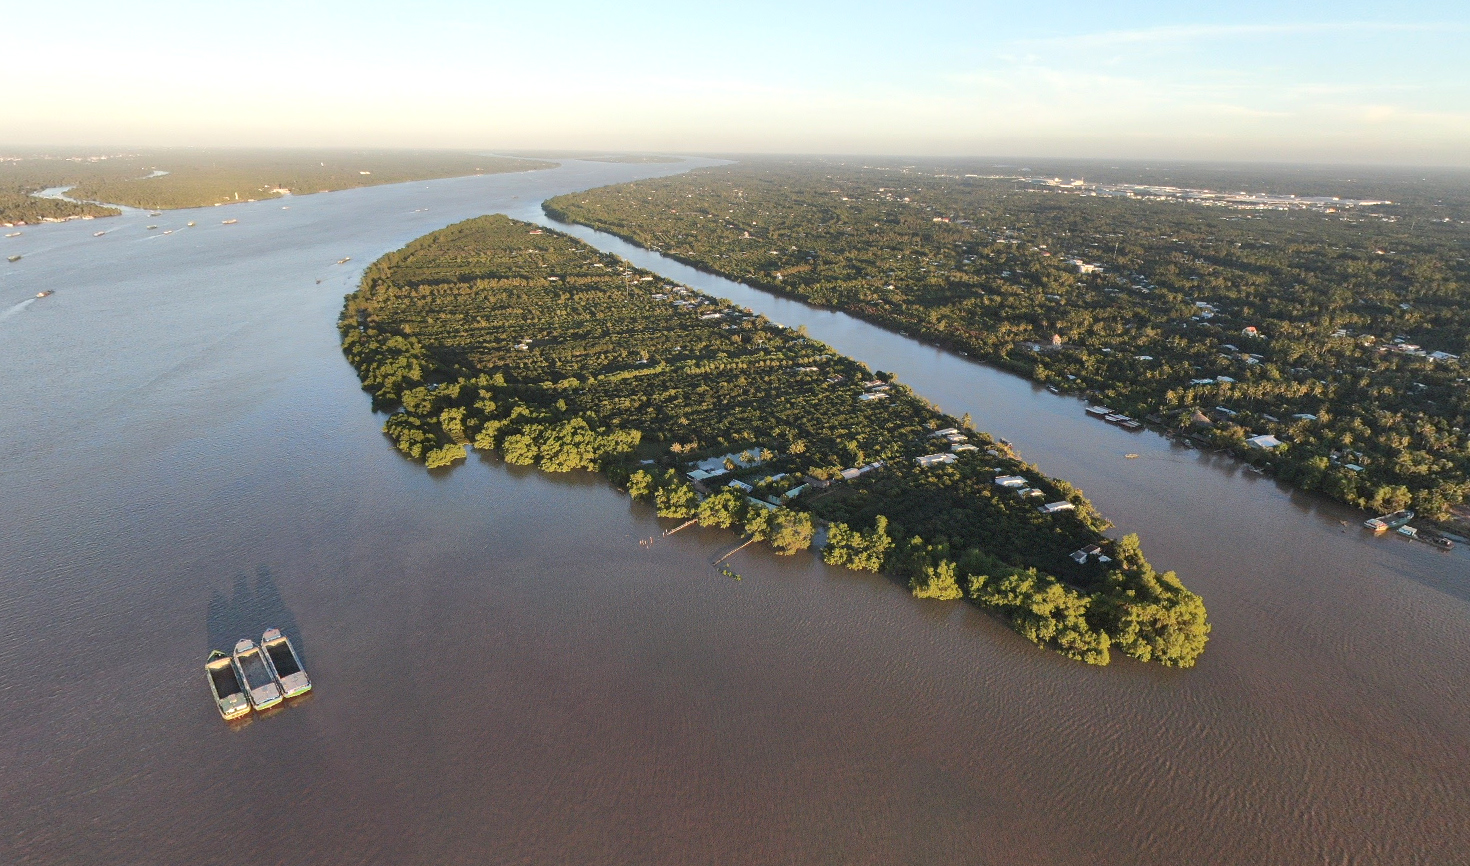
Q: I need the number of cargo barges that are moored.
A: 3